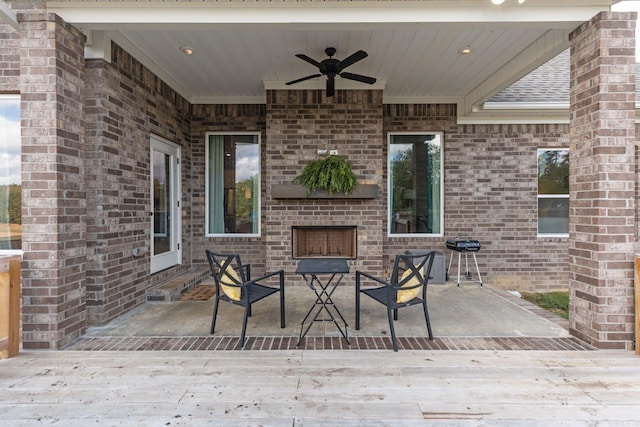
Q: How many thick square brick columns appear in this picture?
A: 2